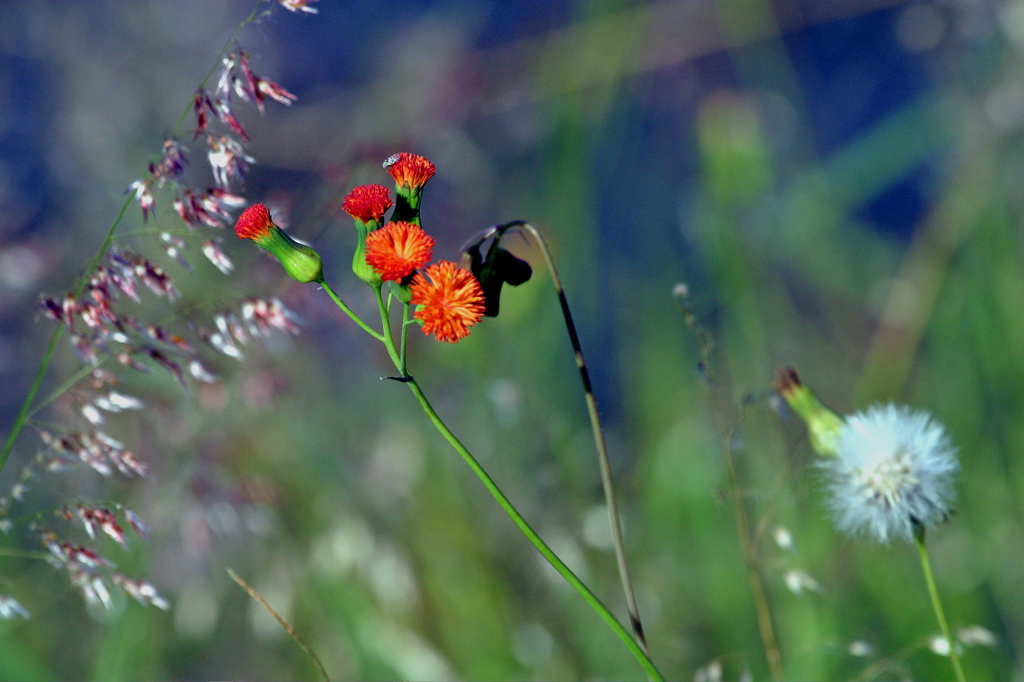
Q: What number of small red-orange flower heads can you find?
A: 5